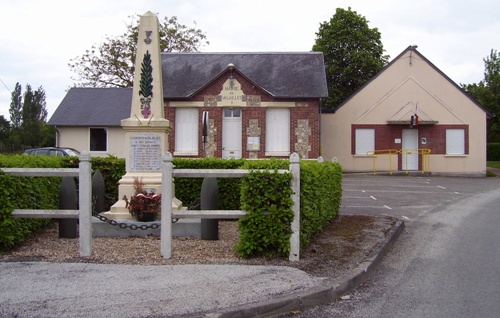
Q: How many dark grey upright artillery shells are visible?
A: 3